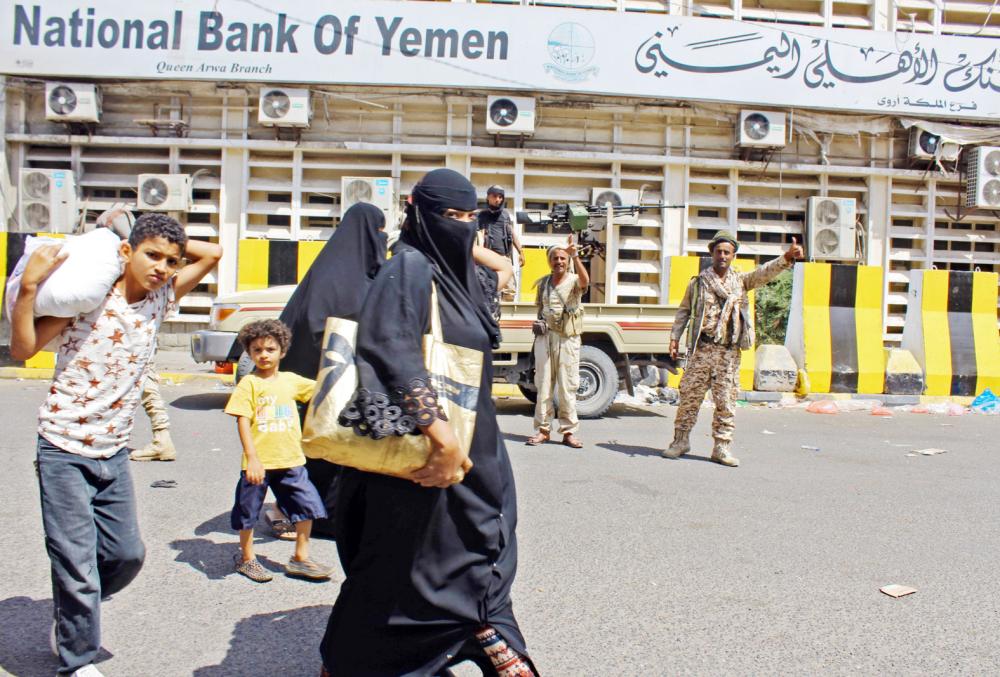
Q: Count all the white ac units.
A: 11